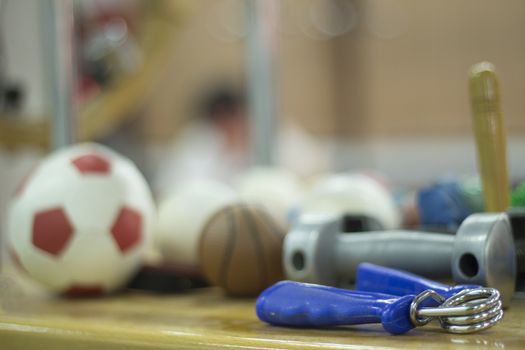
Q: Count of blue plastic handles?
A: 2